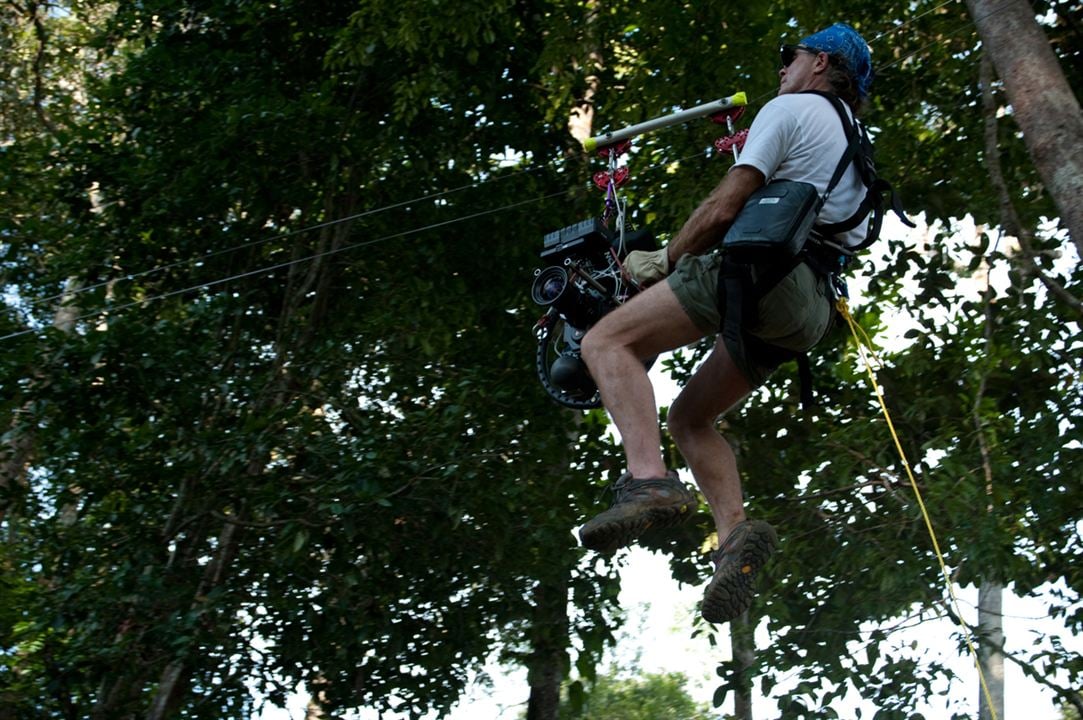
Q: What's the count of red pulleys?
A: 4